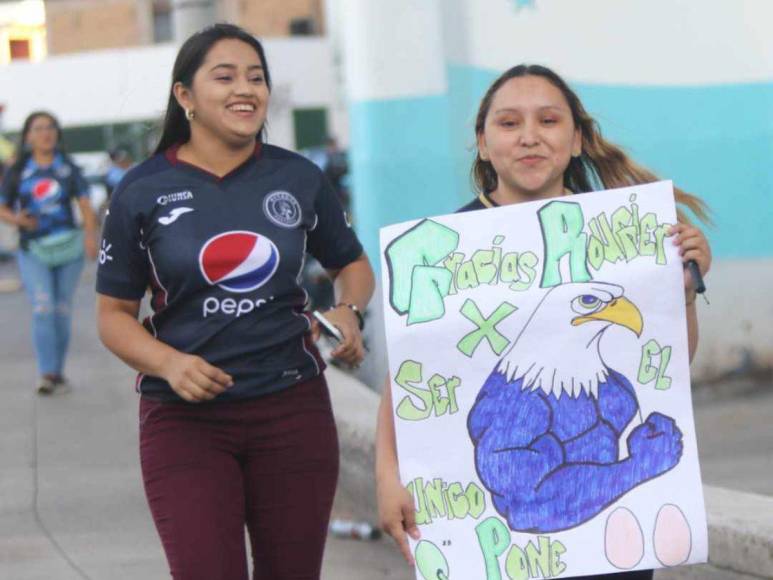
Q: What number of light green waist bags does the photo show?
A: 1